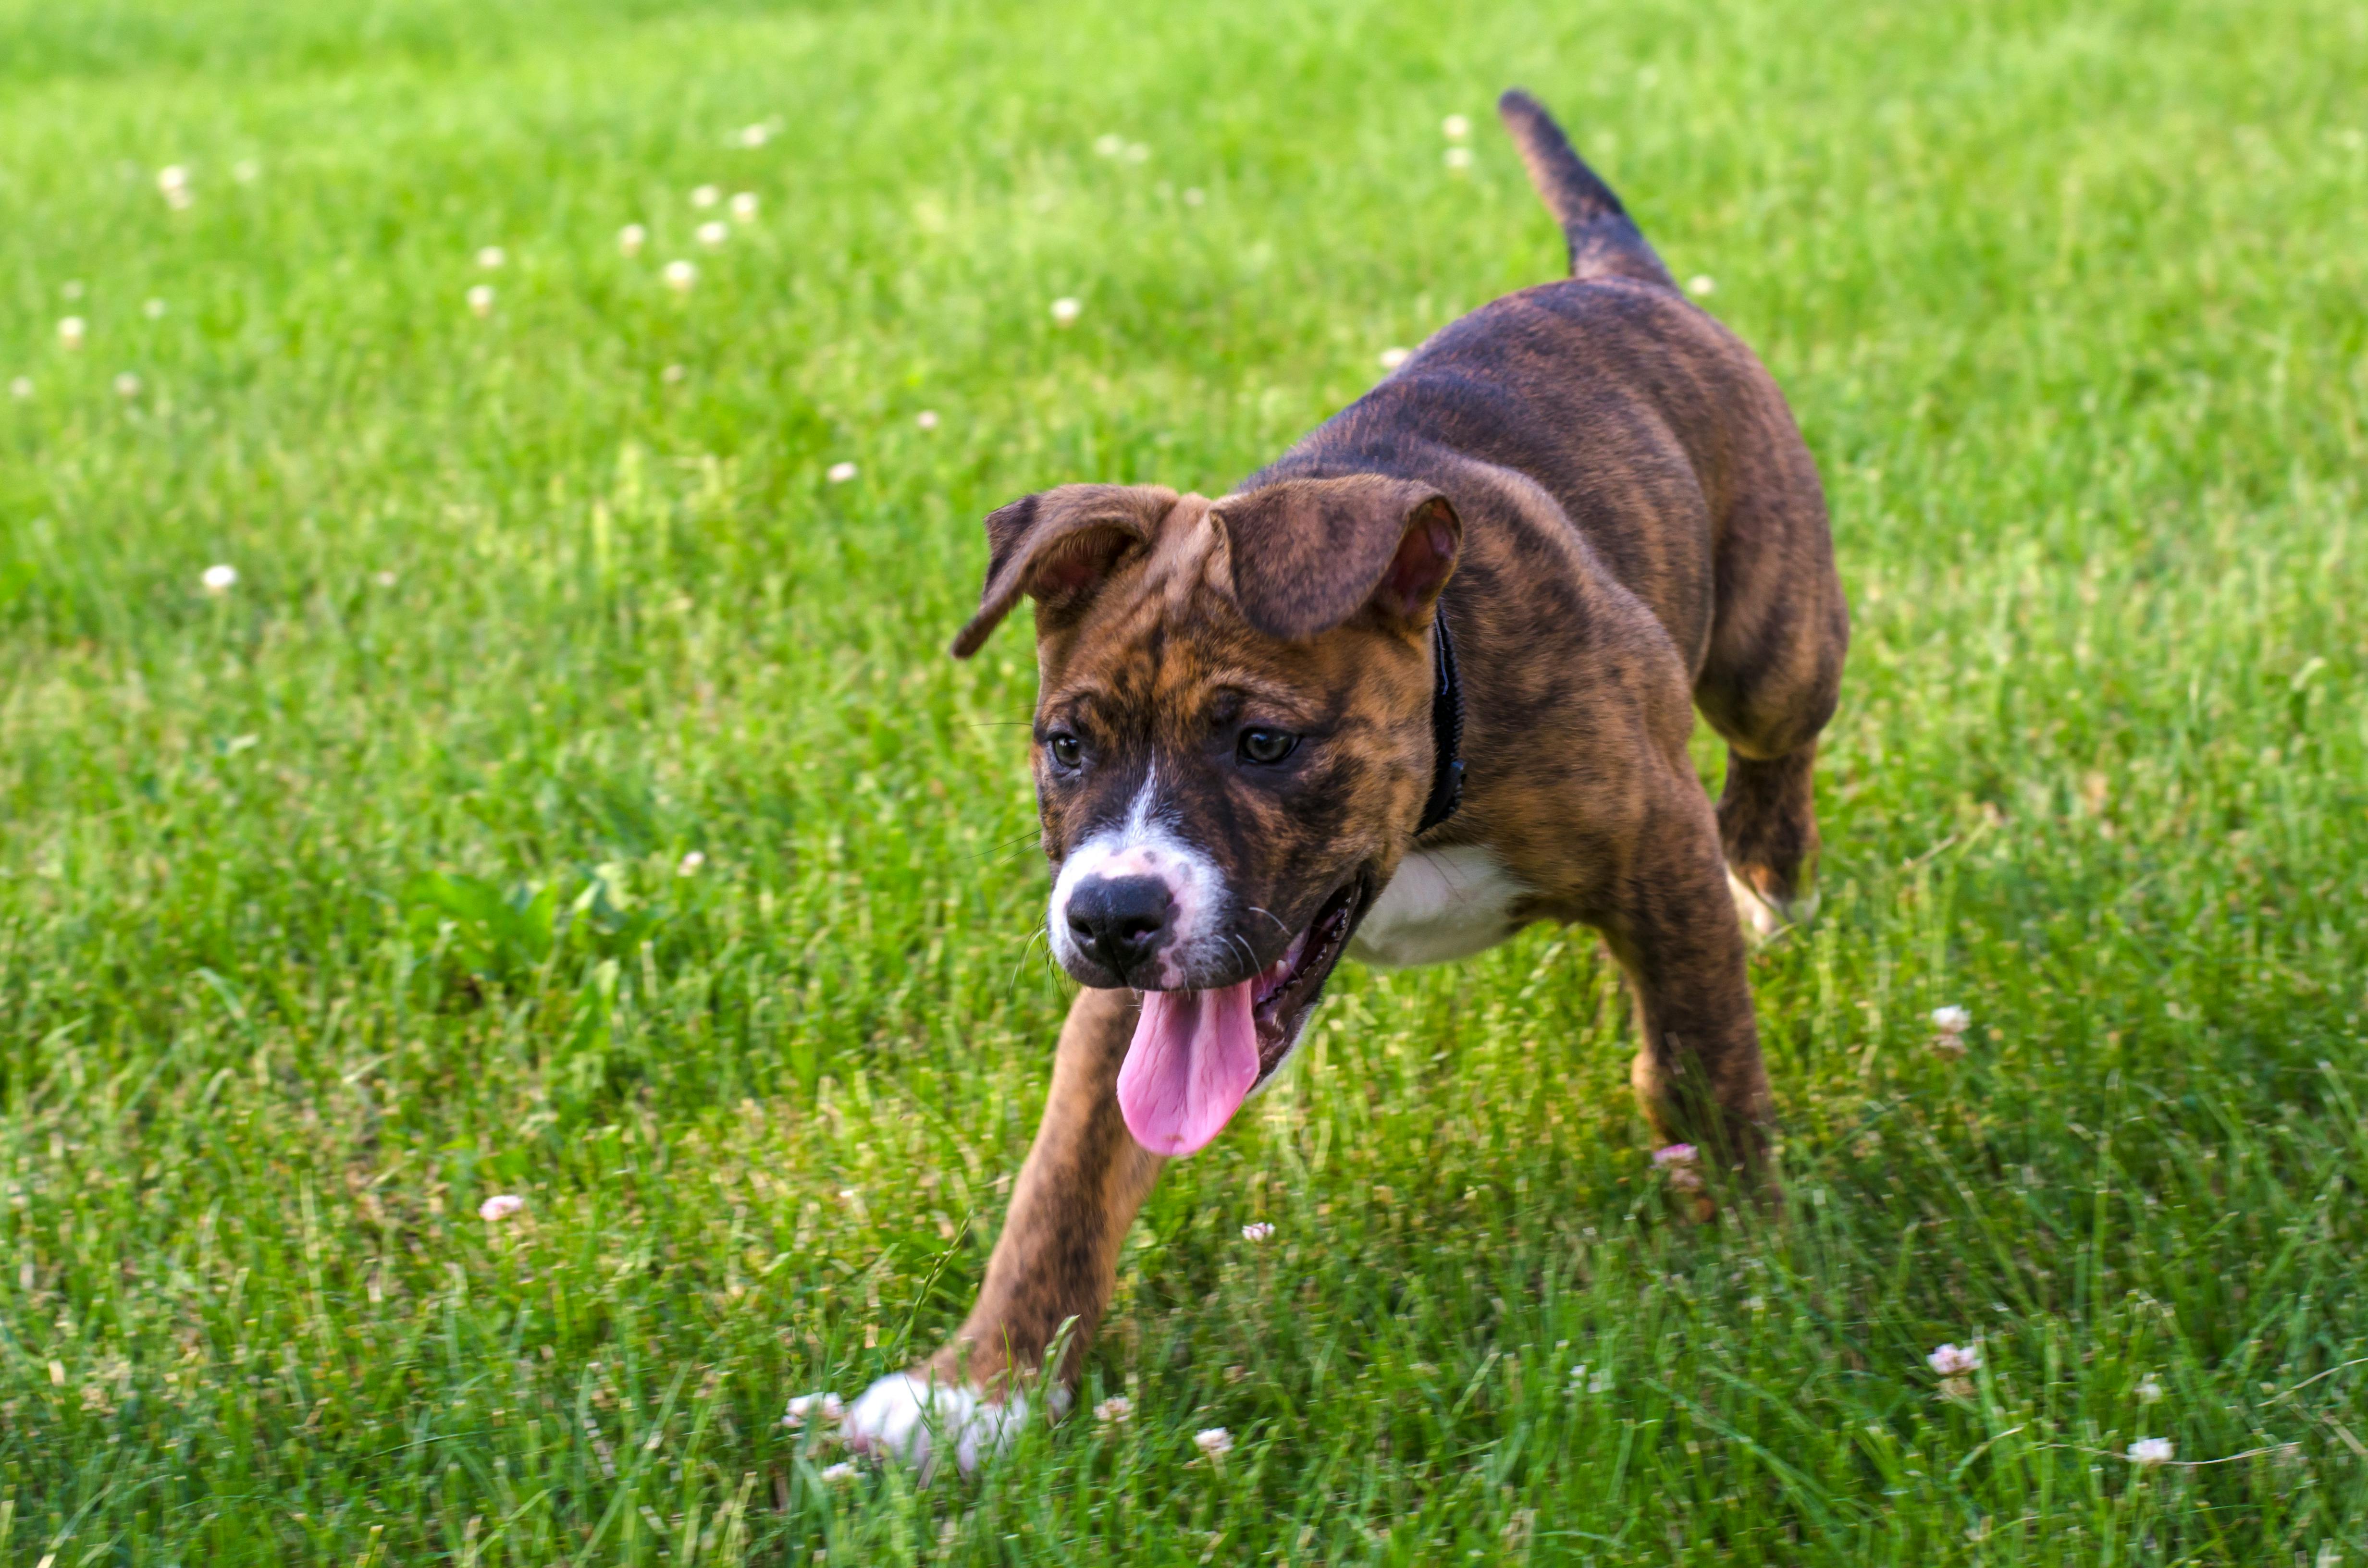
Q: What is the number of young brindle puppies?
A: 1